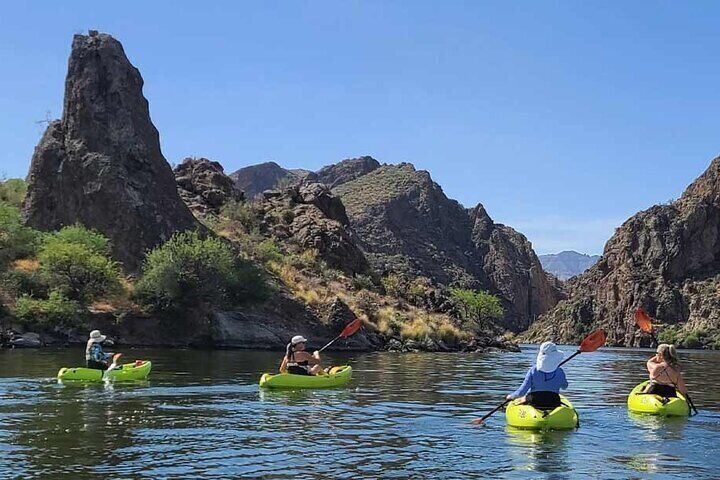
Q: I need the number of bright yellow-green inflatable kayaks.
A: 4